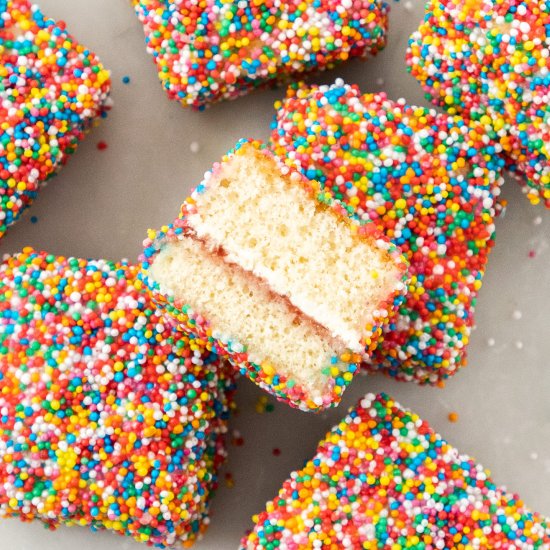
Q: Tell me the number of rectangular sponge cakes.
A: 7